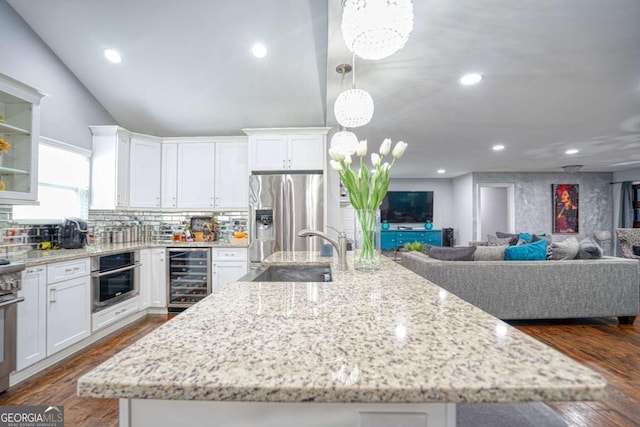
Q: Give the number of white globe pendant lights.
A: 3